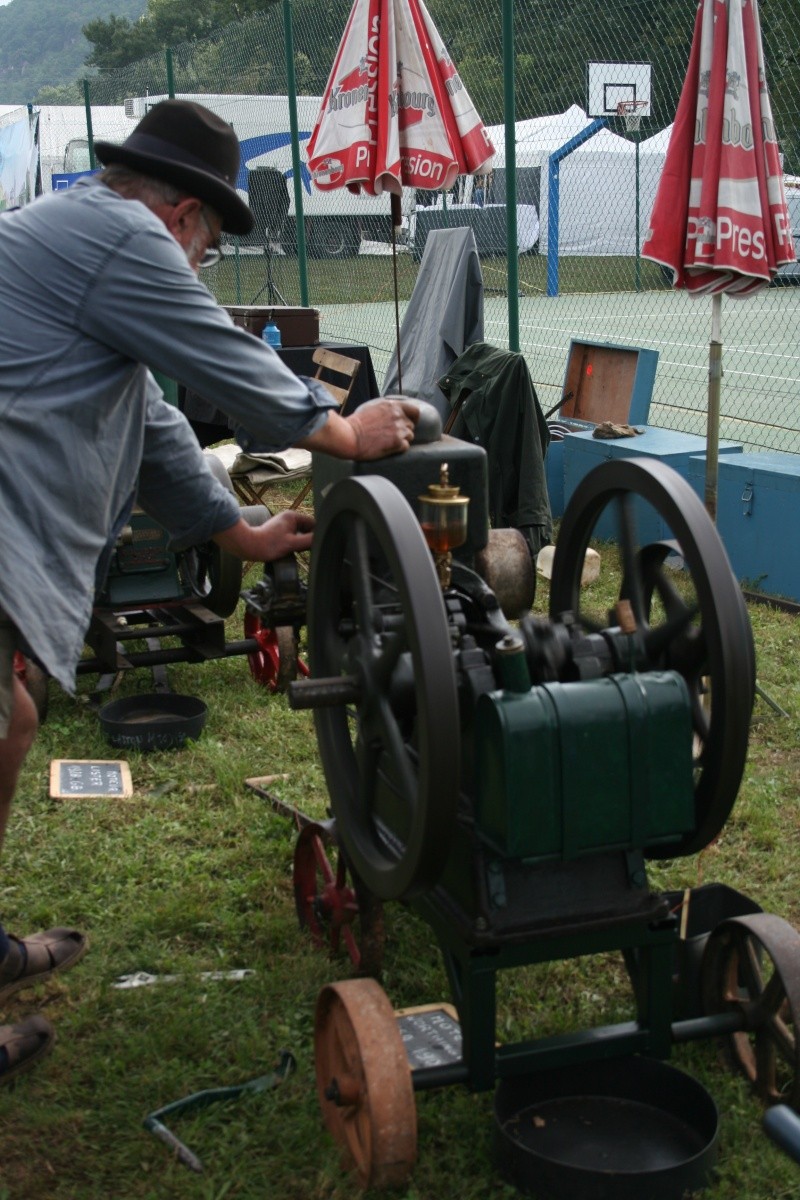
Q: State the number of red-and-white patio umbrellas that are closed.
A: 2